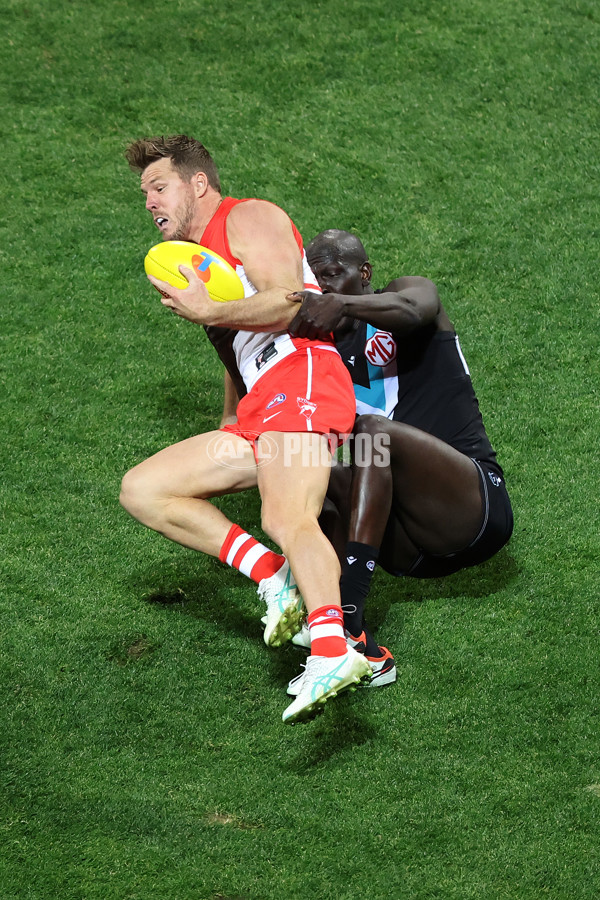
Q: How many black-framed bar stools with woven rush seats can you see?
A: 0